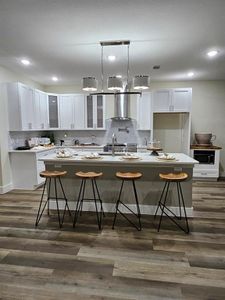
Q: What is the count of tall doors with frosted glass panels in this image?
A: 3